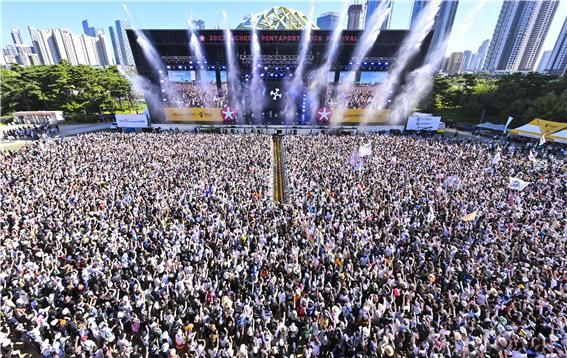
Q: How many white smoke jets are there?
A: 10